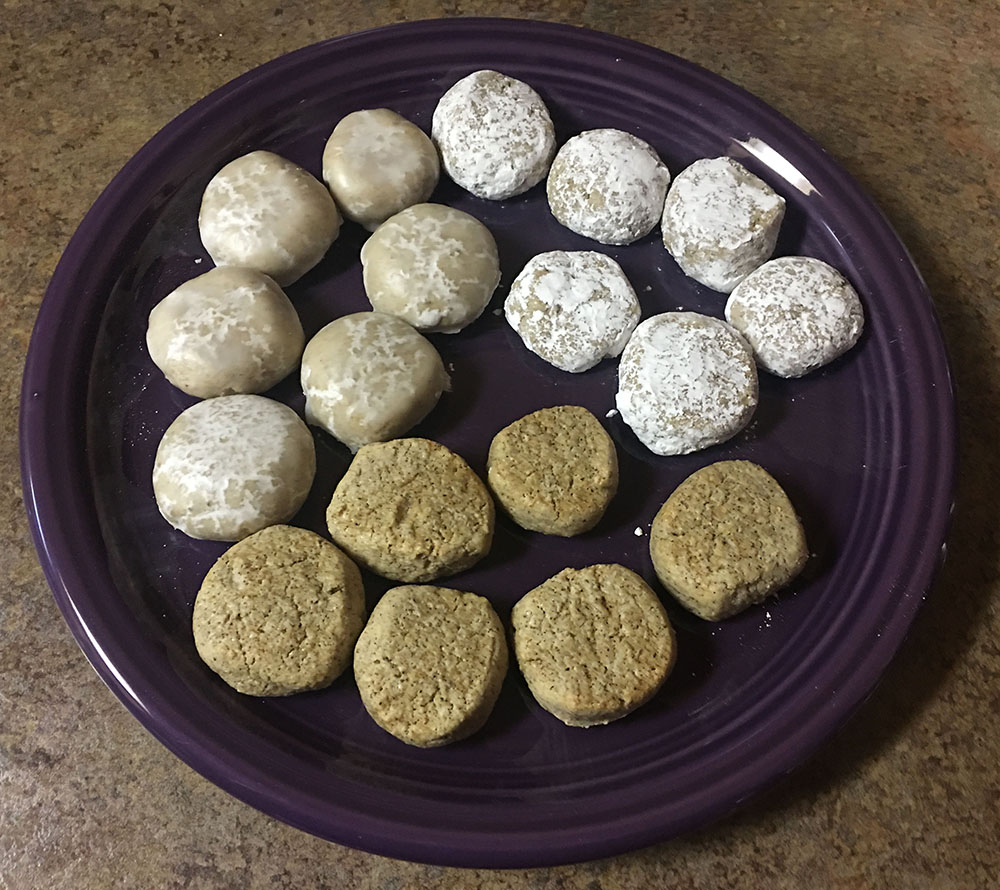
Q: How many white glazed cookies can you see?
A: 6